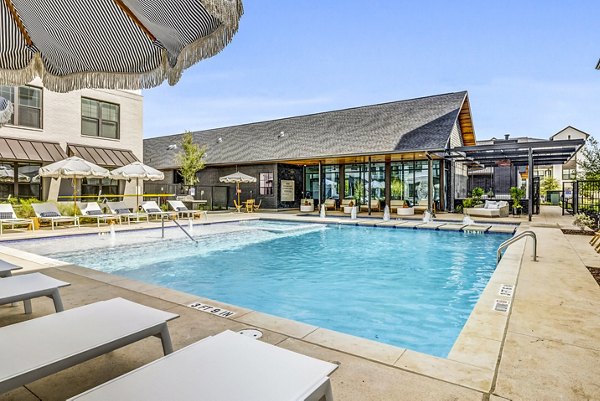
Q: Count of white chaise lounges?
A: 10